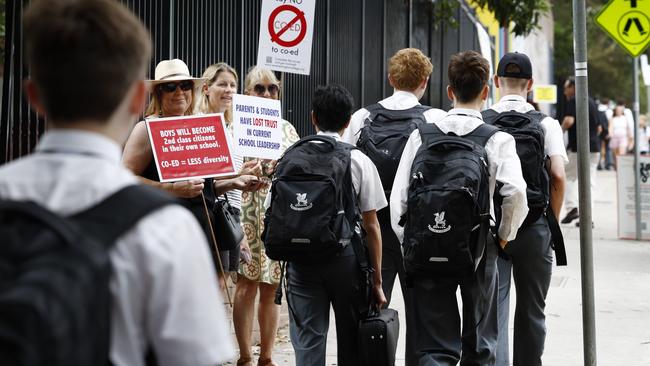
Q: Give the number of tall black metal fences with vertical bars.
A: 1